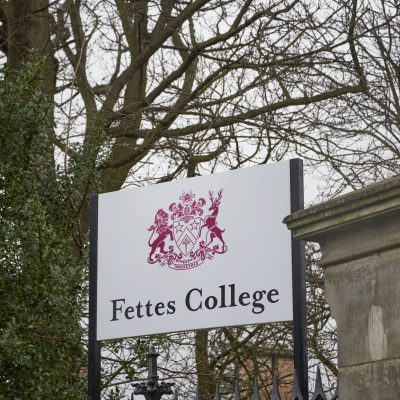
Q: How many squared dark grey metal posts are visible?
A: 2